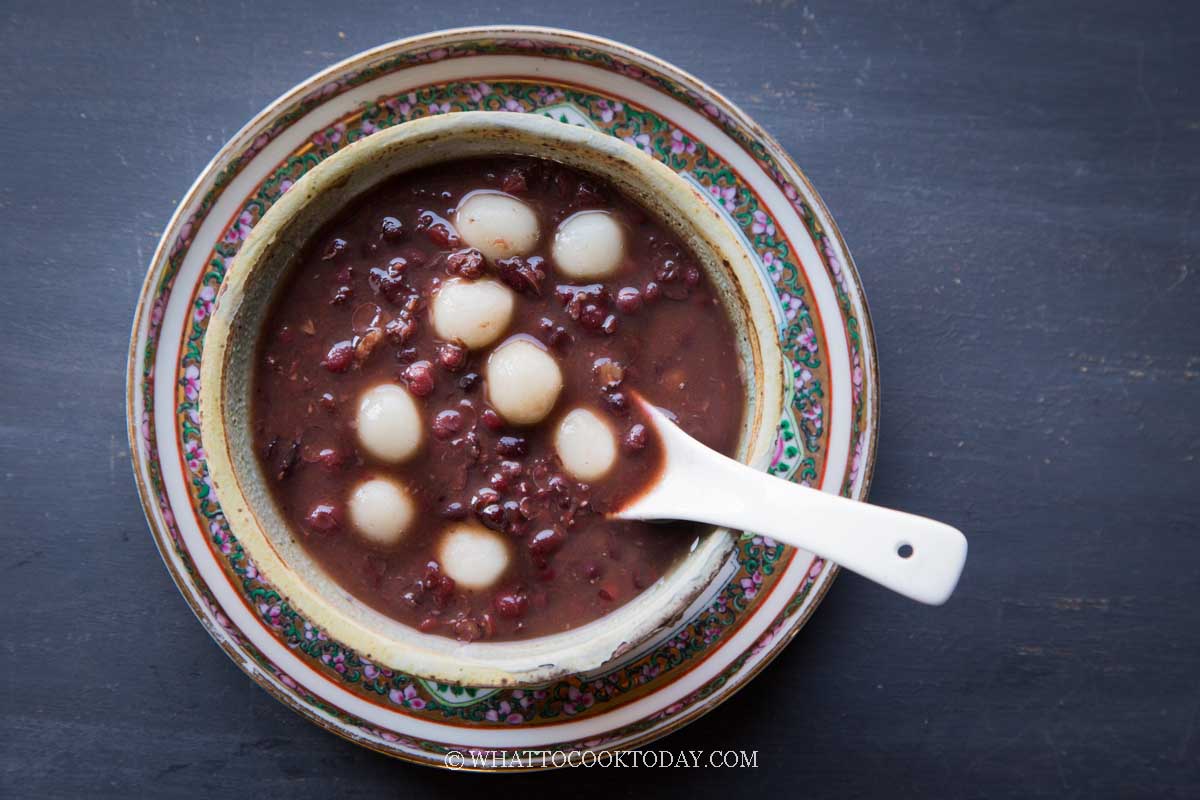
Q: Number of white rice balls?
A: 8